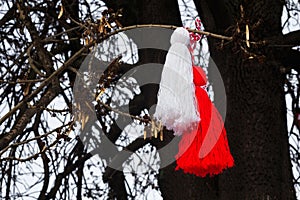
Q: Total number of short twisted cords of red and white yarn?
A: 1